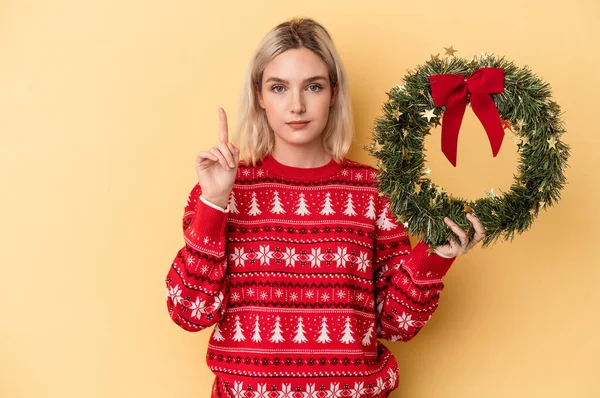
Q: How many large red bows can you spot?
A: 1